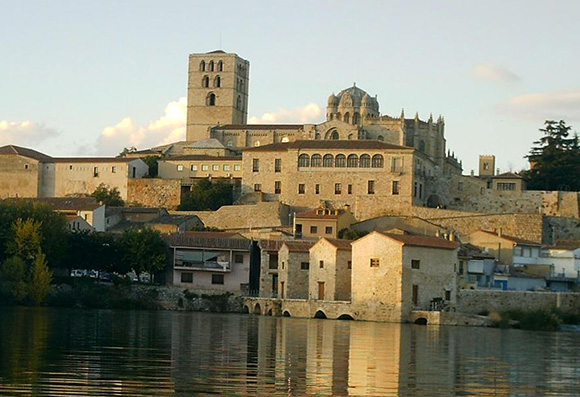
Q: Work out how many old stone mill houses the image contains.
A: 3